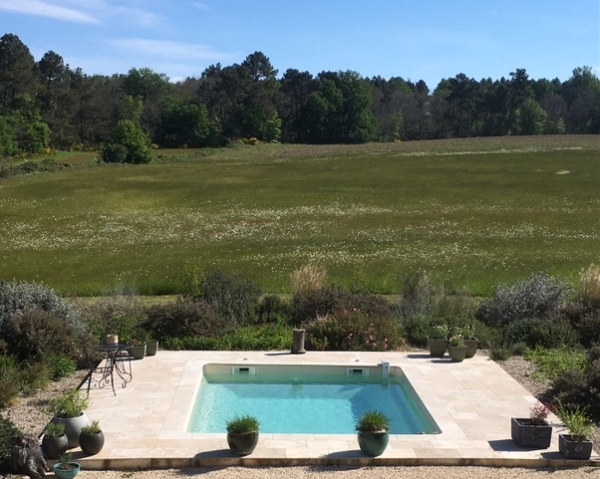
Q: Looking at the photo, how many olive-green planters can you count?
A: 5